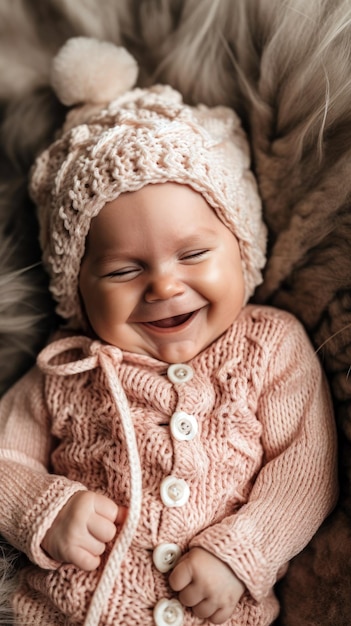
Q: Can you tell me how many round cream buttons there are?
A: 5